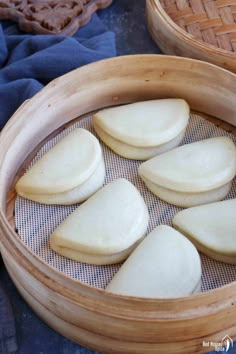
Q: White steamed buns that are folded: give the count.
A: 6